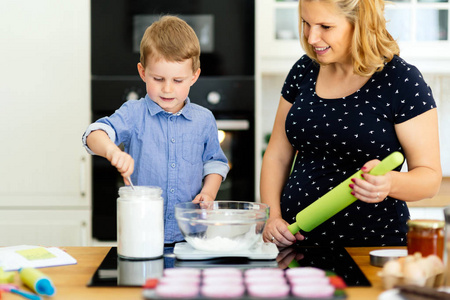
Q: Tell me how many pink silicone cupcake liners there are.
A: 12